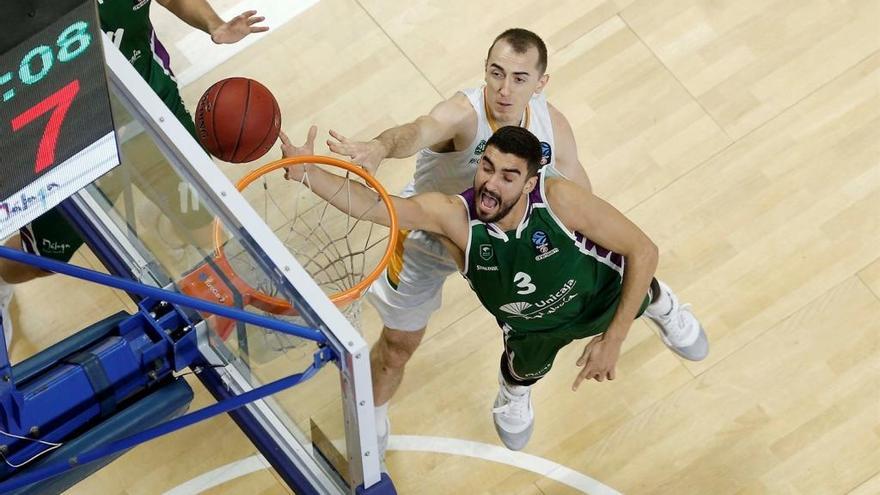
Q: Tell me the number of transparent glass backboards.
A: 1